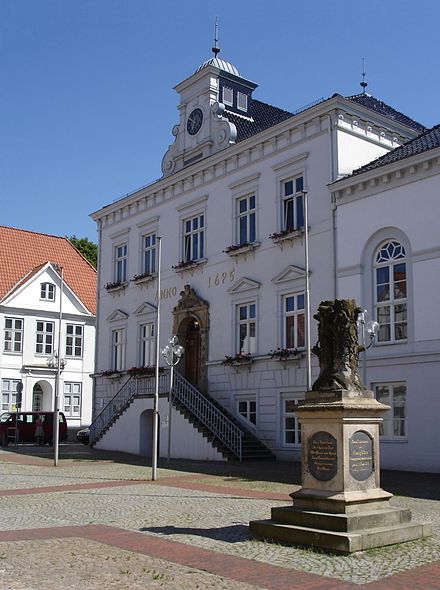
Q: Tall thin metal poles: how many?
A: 3